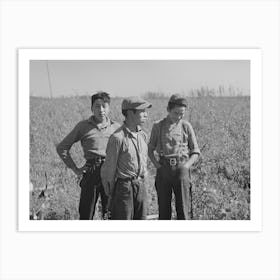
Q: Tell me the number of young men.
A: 3